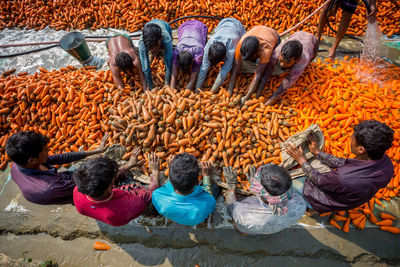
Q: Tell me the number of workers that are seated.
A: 5